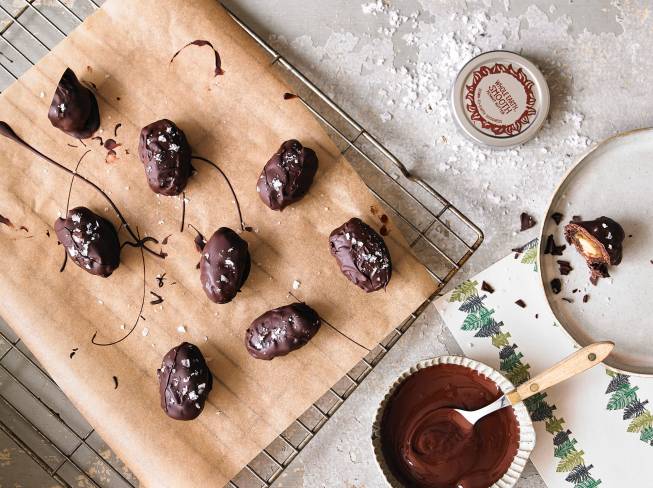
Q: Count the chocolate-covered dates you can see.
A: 9